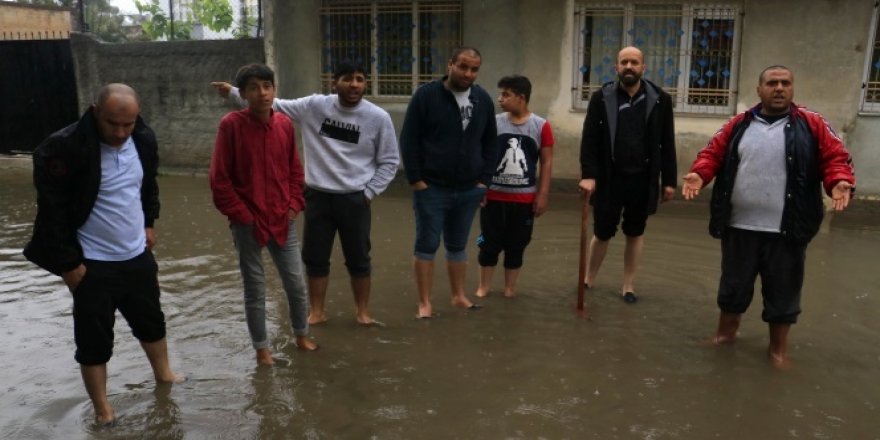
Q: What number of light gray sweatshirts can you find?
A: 1